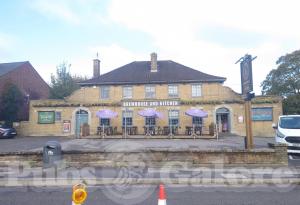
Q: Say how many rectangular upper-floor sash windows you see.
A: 5